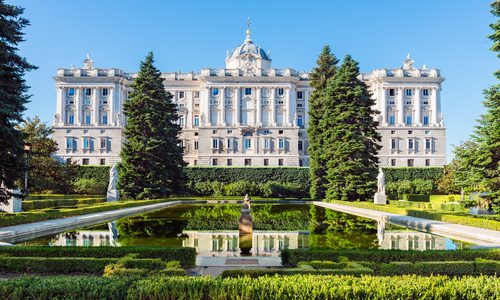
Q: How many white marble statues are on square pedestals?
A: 2